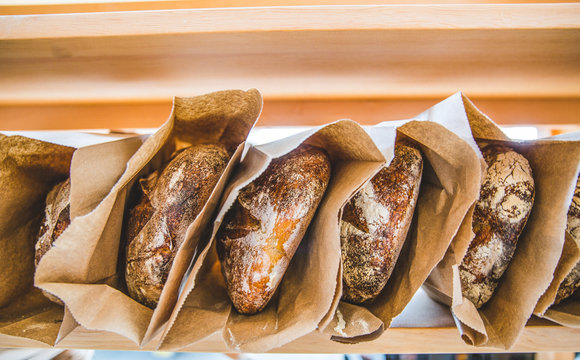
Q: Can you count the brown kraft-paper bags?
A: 6